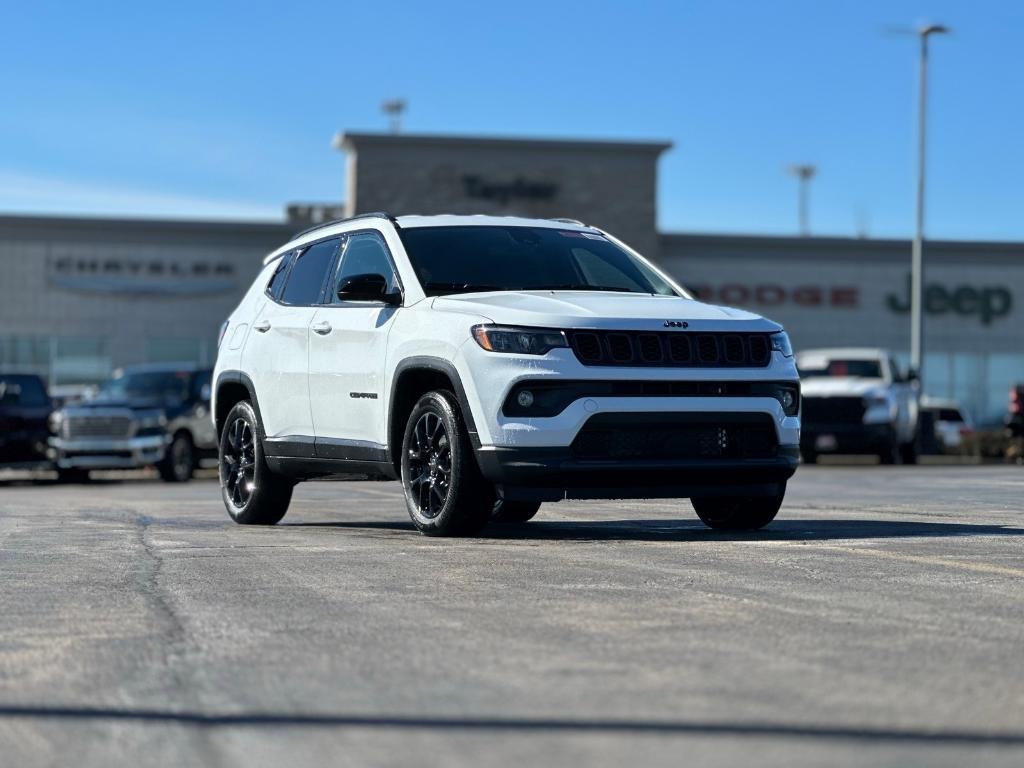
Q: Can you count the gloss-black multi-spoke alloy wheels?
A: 2